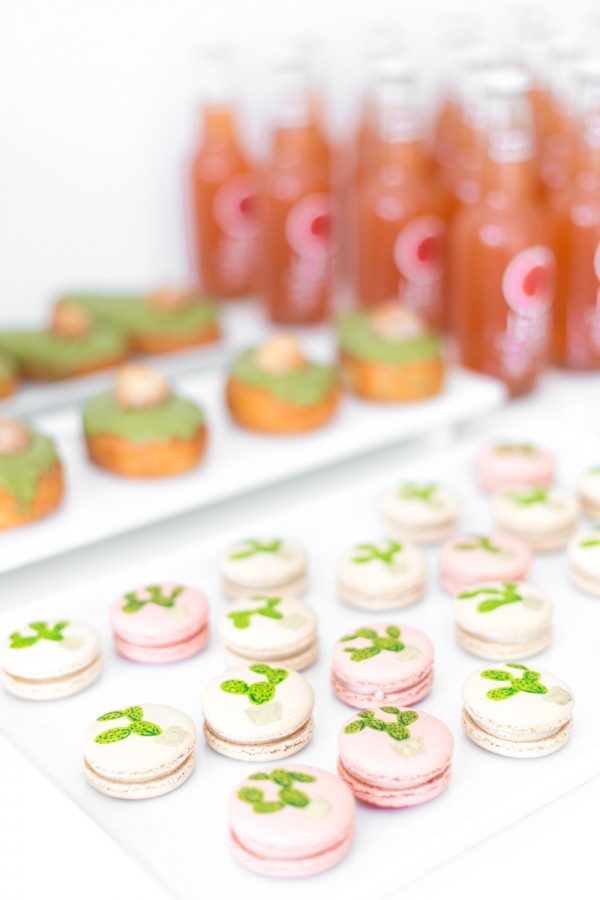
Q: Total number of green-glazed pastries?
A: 7